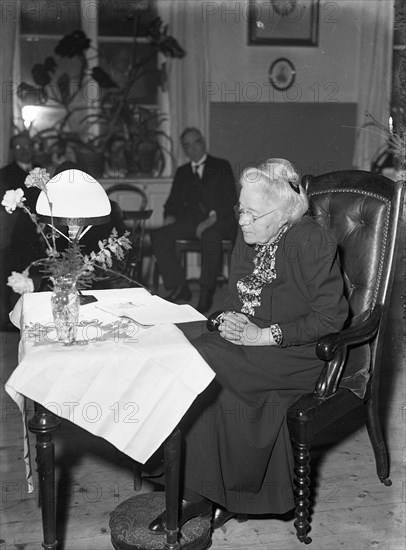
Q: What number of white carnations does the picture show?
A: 3